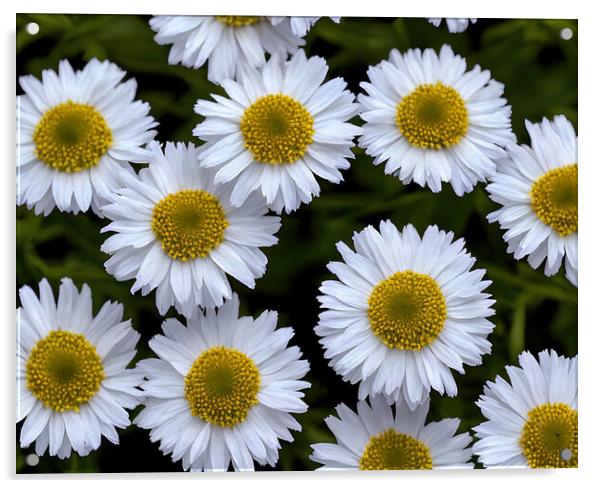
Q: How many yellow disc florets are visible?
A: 11